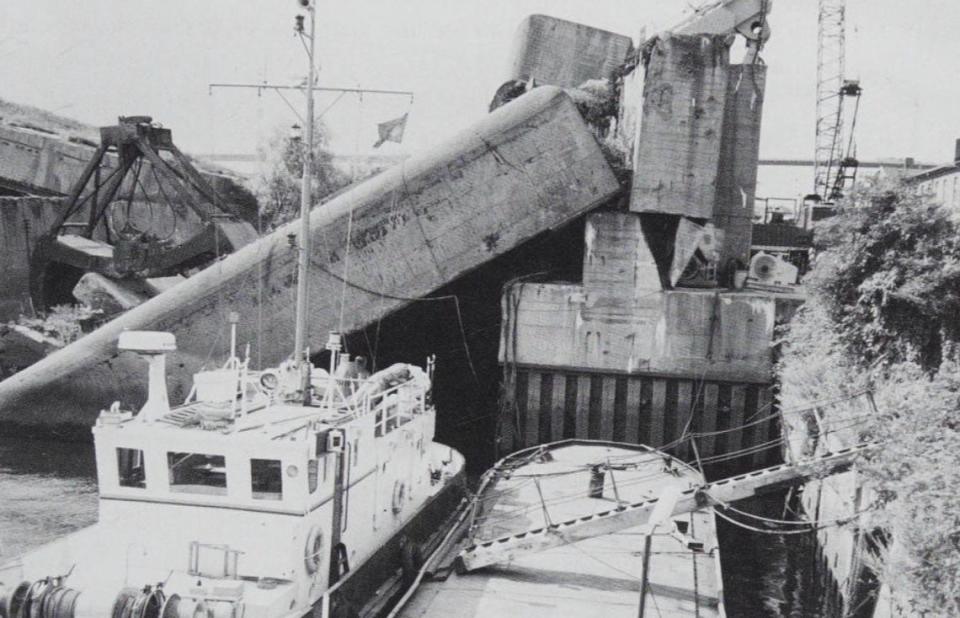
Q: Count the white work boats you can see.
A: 1